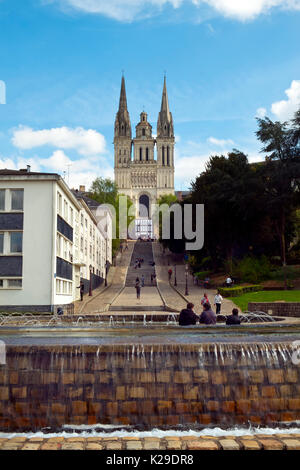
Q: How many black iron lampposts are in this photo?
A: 4